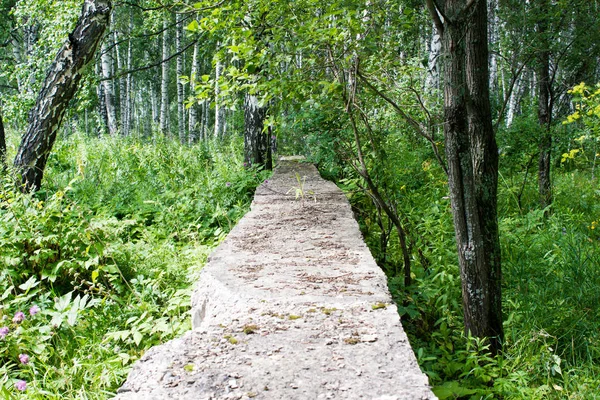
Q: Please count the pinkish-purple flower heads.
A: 5